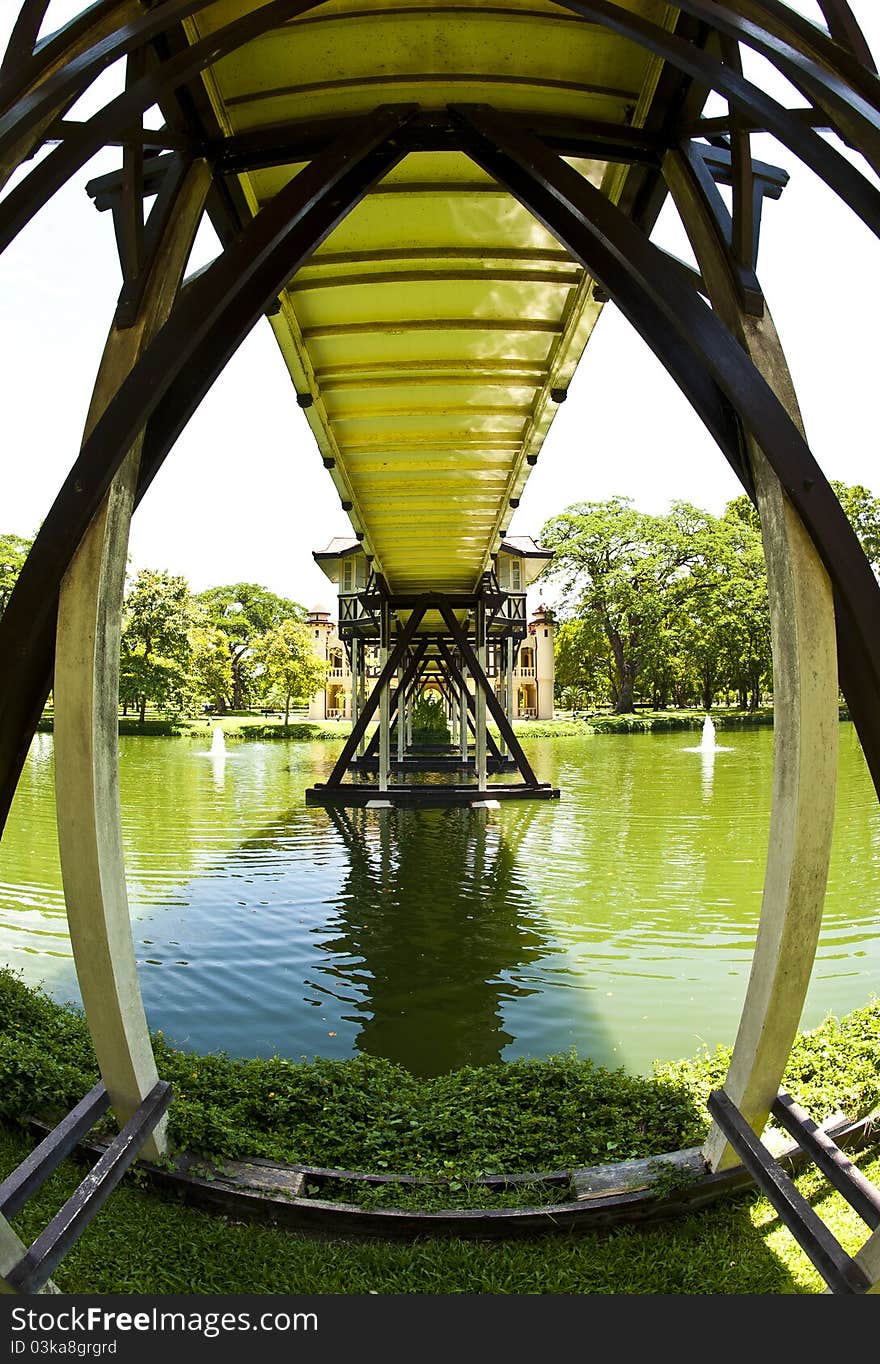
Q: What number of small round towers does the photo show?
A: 2